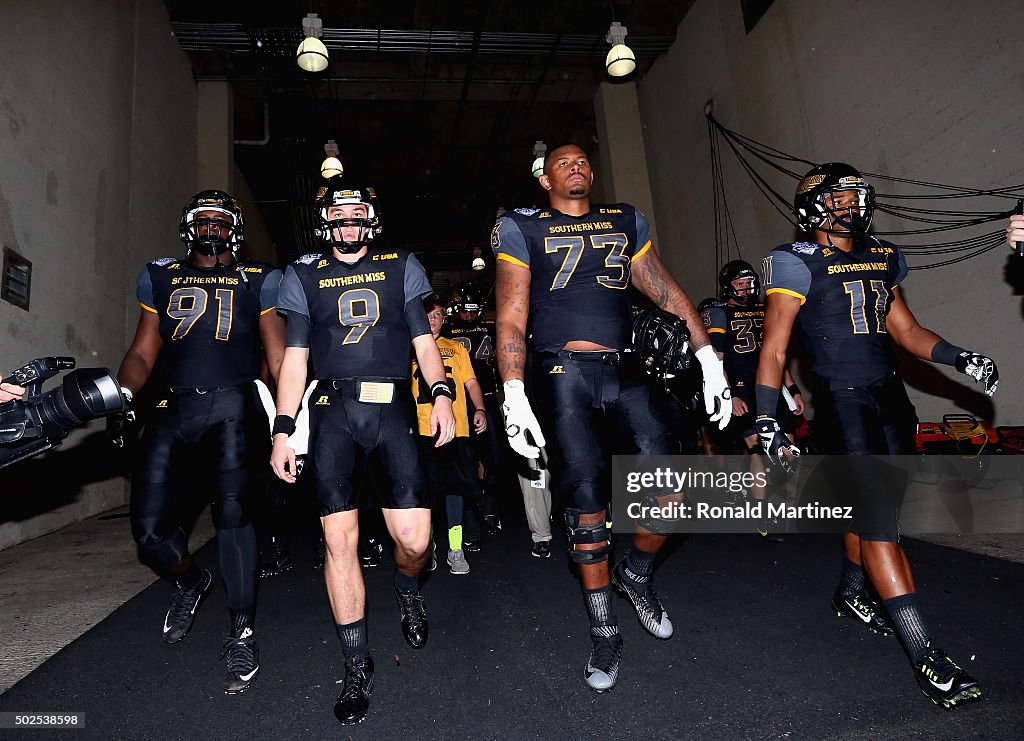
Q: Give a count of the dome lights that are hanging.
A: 5